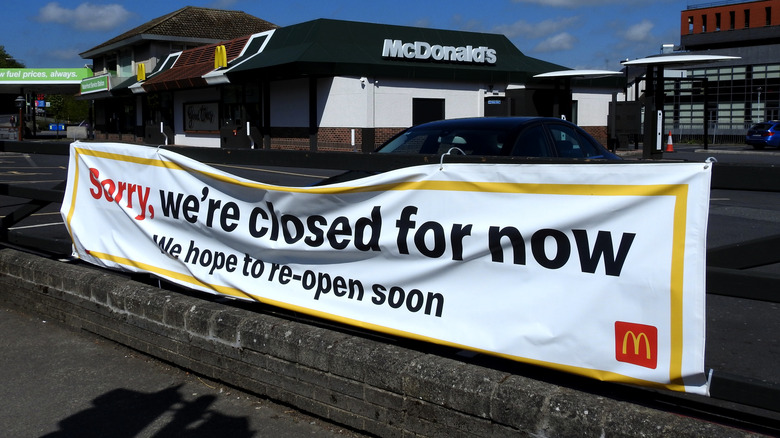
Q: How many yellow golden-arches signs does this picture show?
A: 3